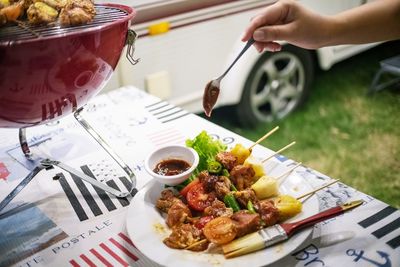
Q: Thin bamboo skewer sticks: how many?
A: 4